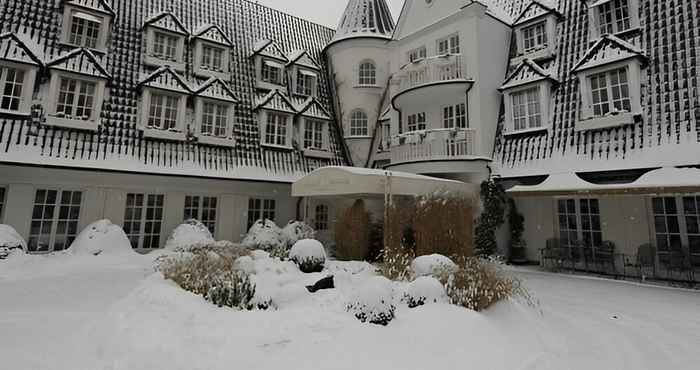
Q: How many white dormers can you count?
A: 15